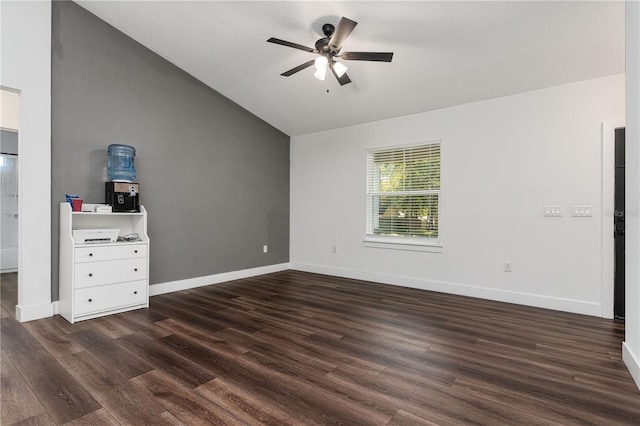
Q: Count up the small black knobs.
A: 6